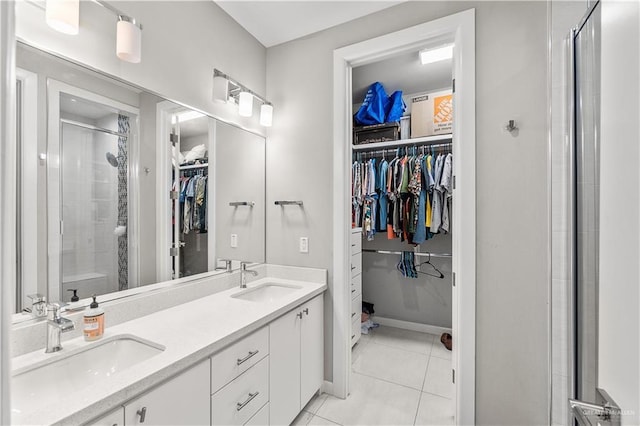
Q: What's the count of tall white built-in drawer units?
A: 1